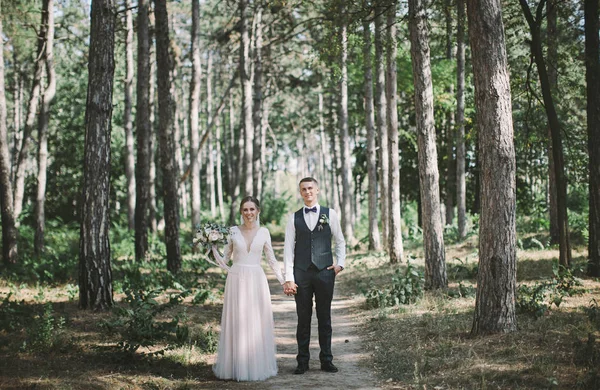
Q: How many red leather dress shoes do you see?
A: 0